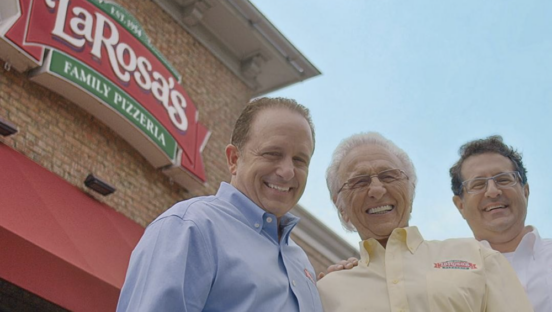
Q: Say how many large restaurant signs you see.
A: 1